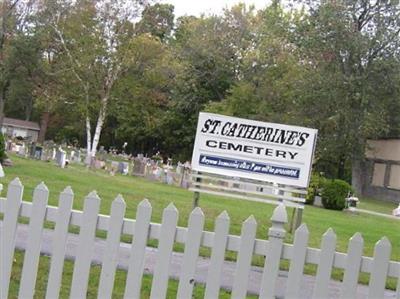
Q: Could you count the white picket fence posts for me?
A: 15